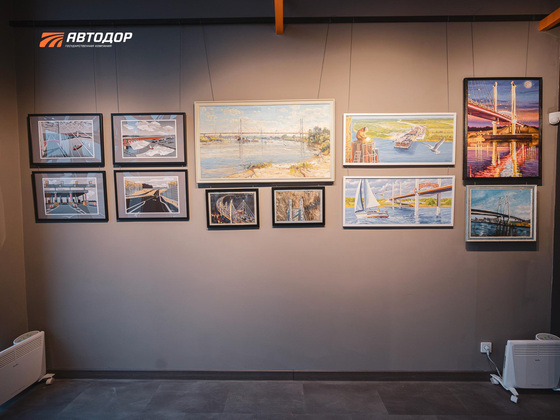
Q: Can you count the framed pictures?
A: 11